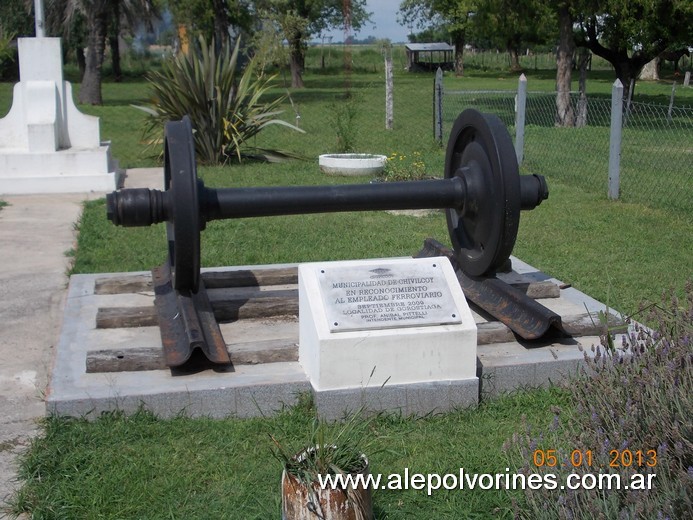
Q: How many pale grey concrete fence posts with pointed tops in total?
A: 3